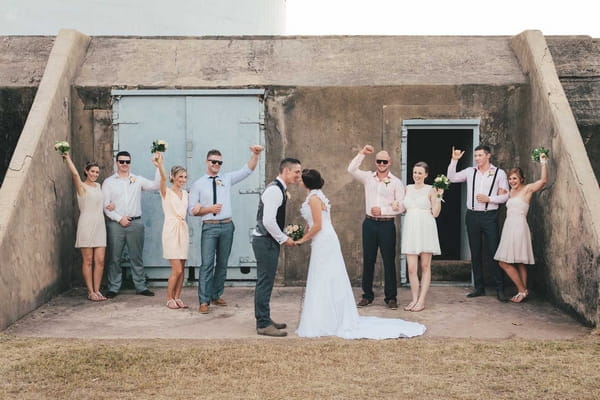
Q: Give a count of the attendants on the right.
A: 4